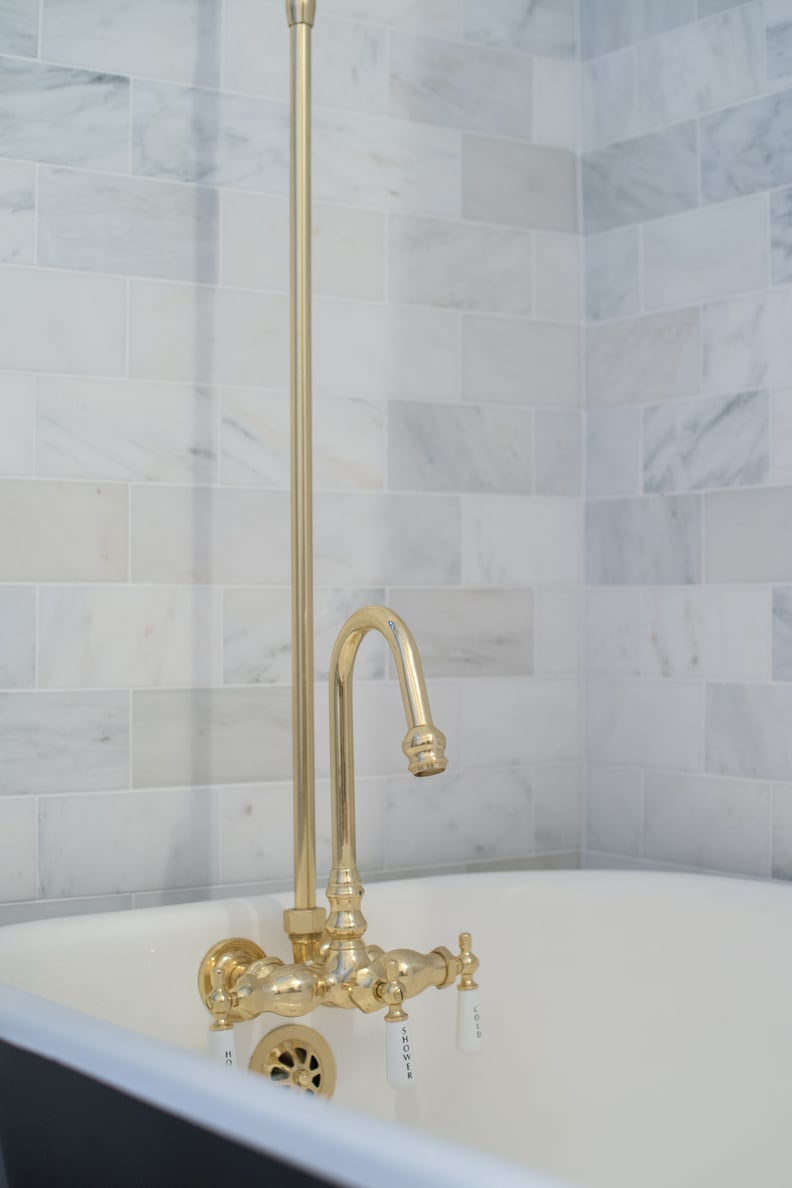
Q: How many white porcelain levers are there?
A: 3